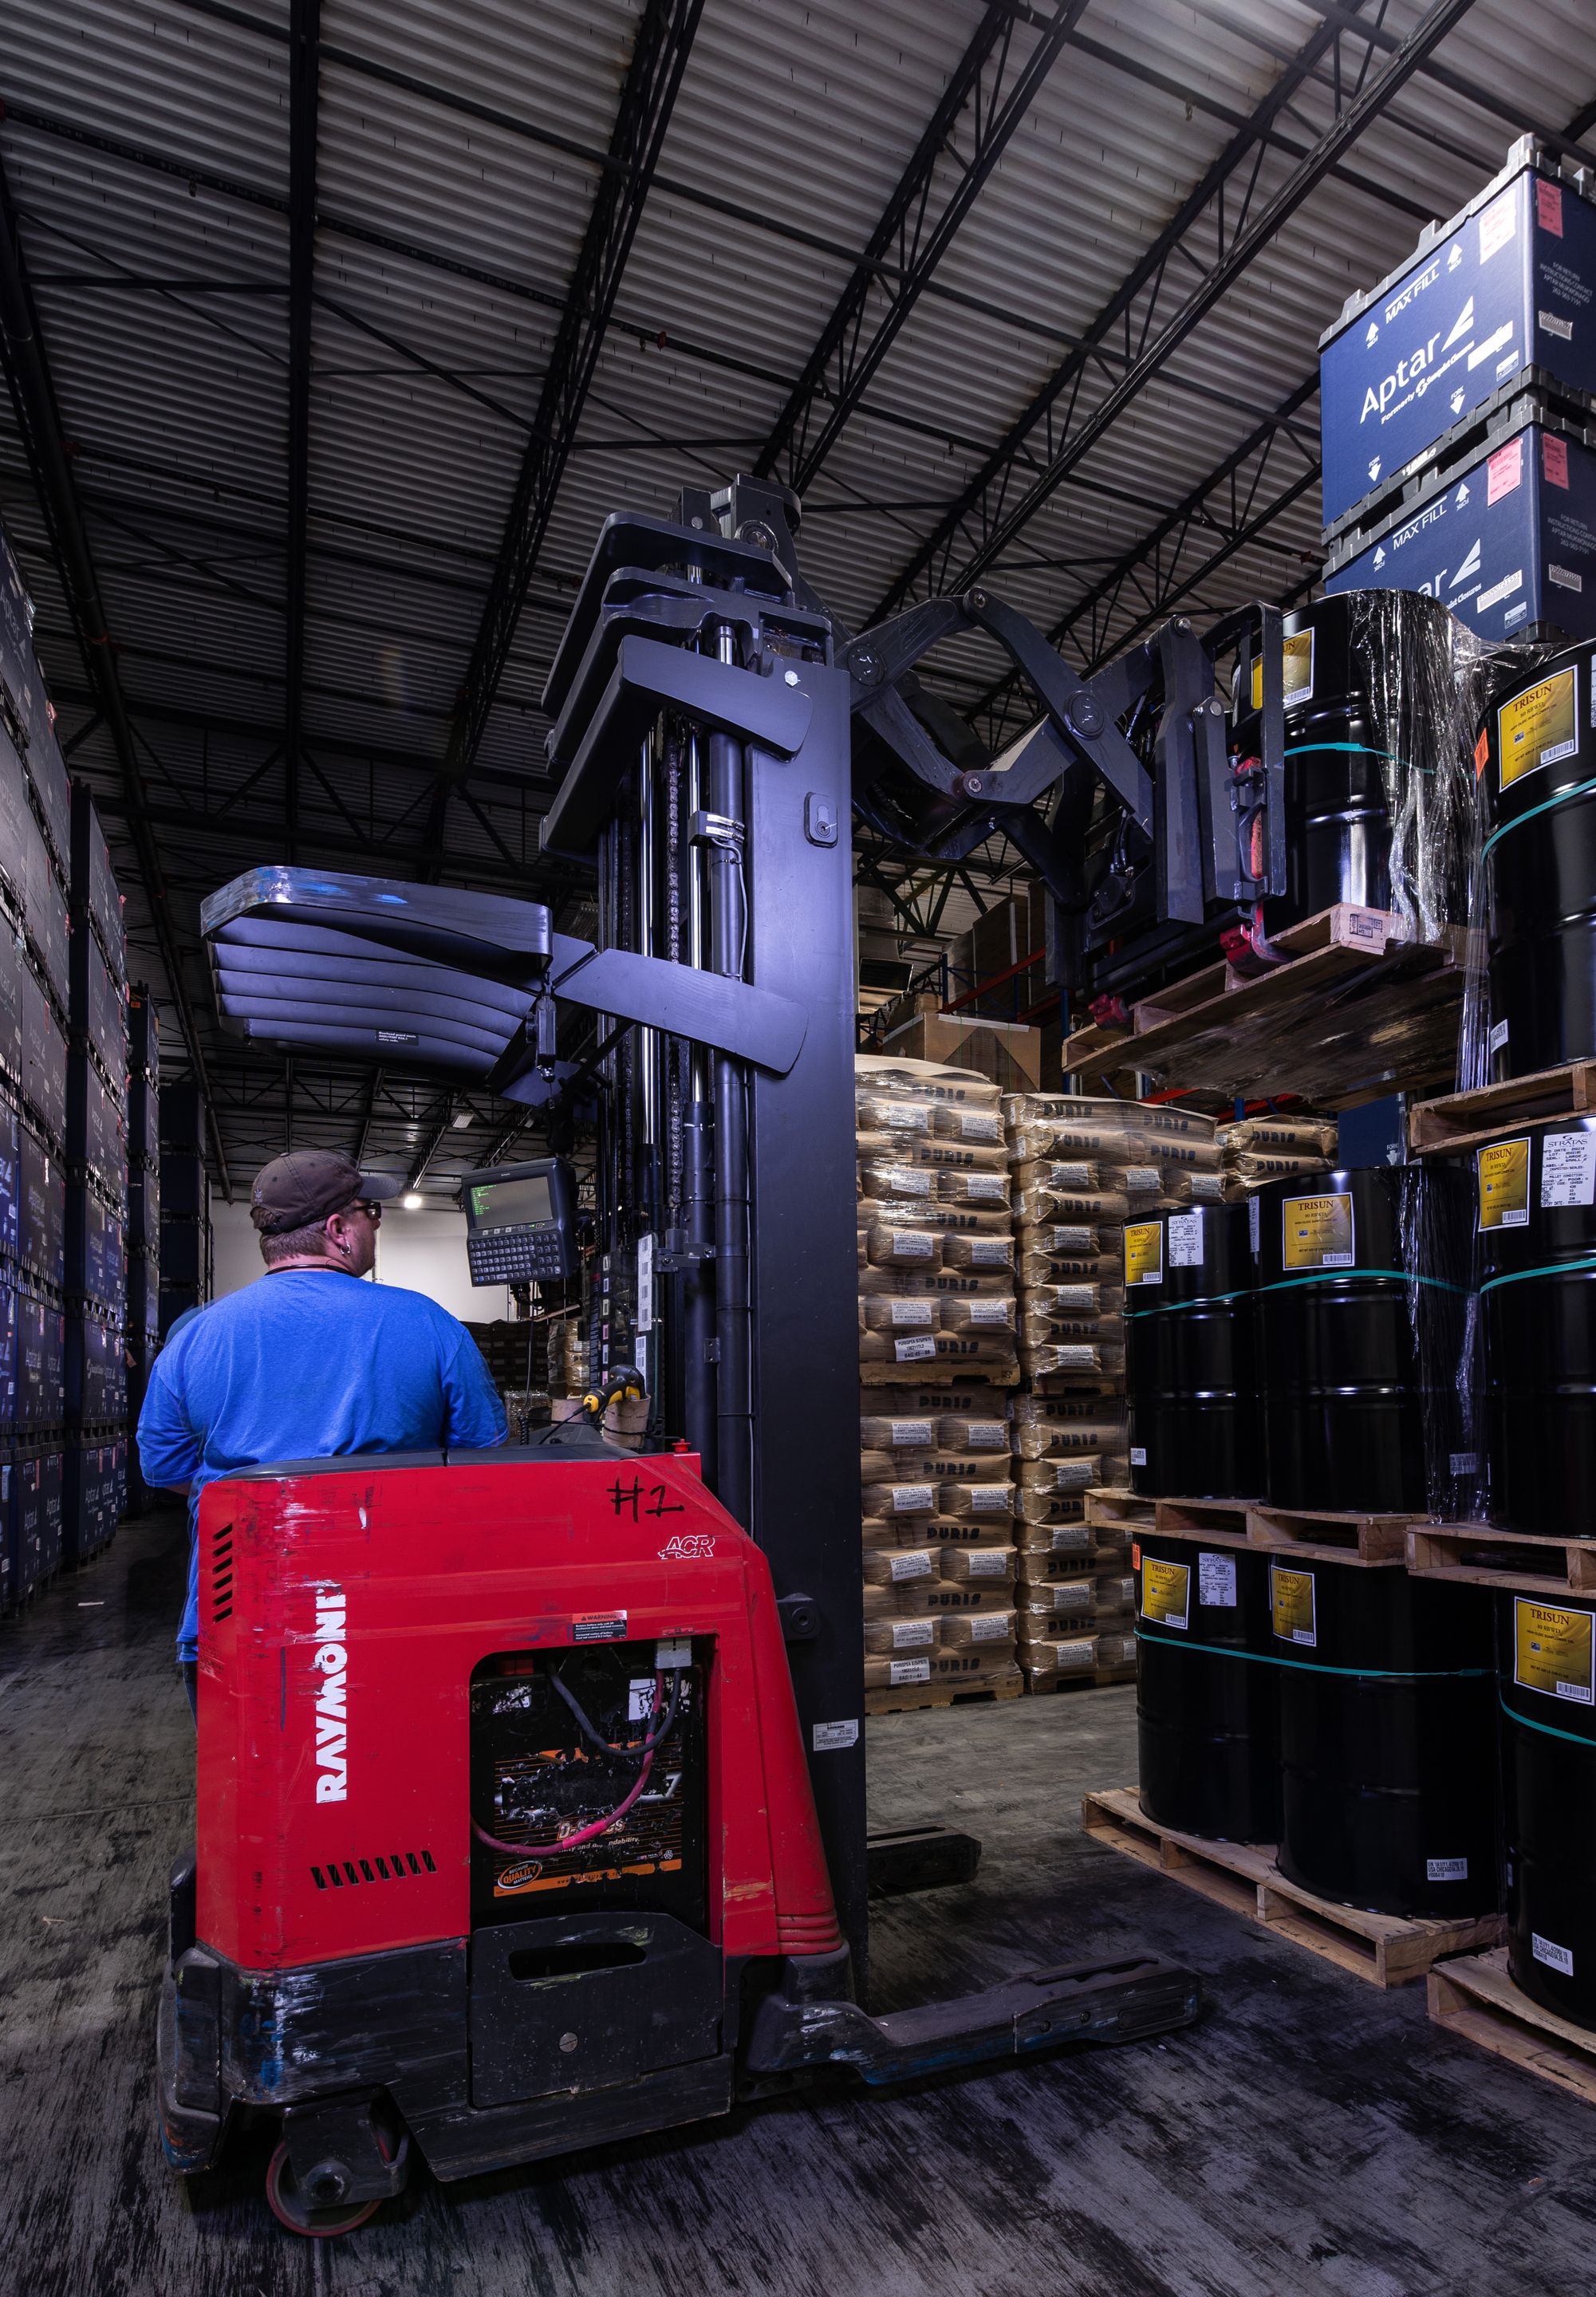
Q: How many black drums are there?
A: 8